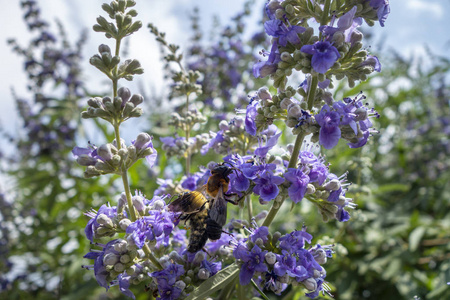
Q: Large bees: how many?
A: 2